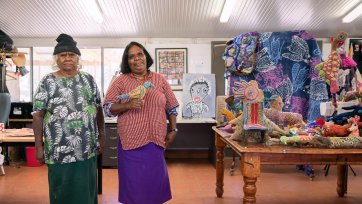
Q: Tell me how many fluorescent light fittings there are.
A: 3